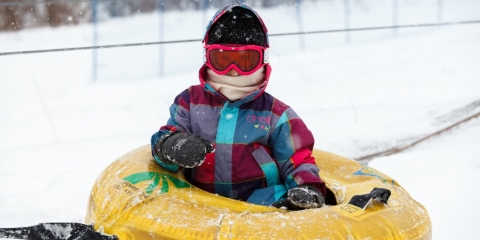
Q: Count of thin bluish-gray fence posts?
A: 7